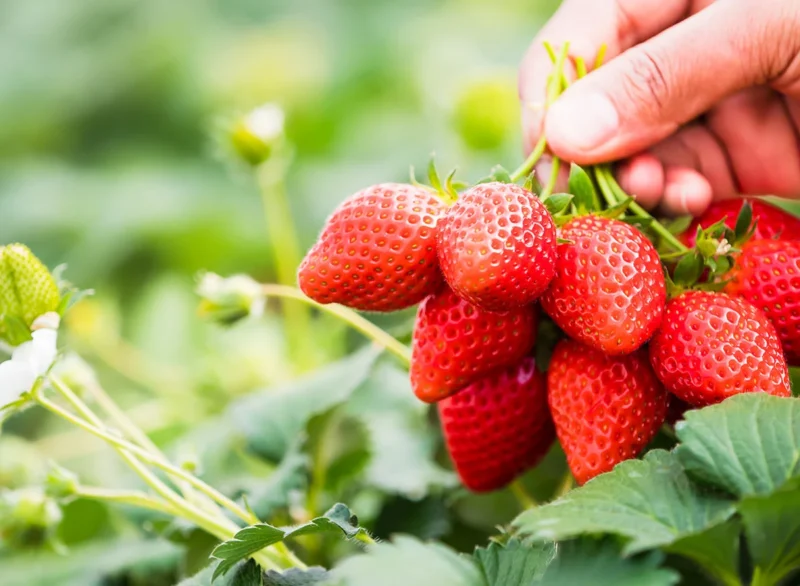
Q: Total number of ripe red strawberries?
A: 9